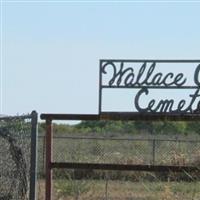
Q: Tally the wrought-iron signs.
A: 1